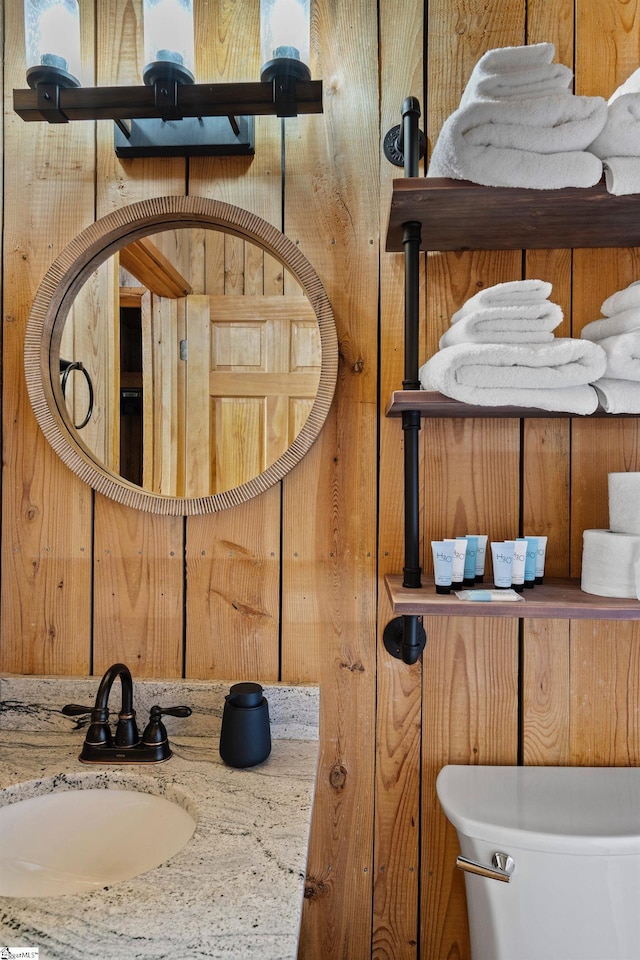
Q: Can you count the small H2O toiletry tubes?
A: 8